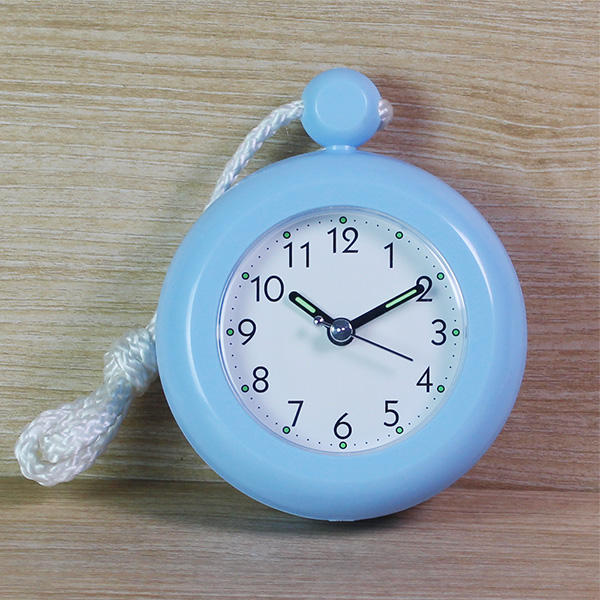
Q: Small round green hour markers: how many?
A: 12